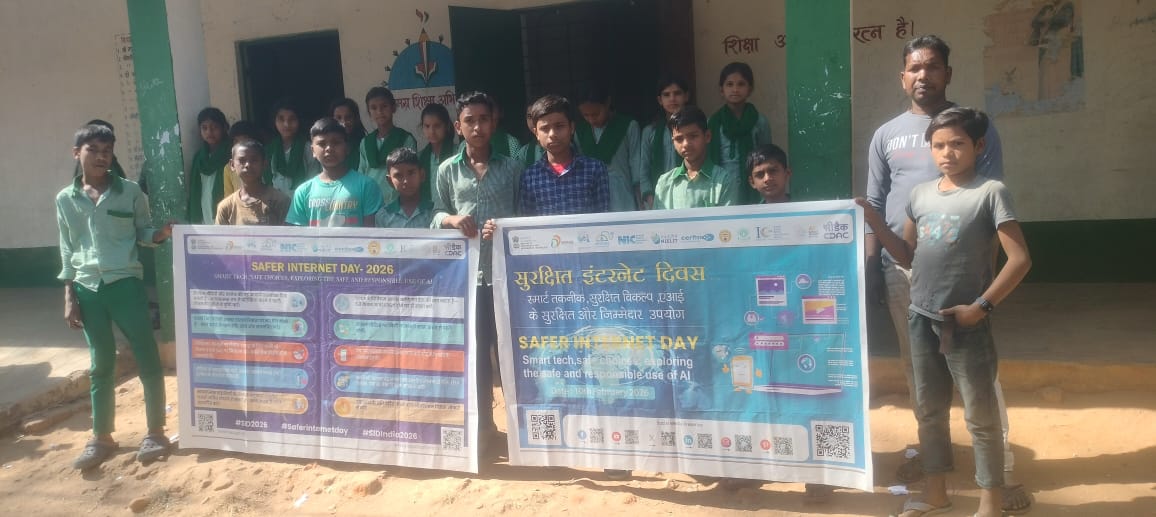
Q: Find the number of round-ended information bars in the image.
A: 10